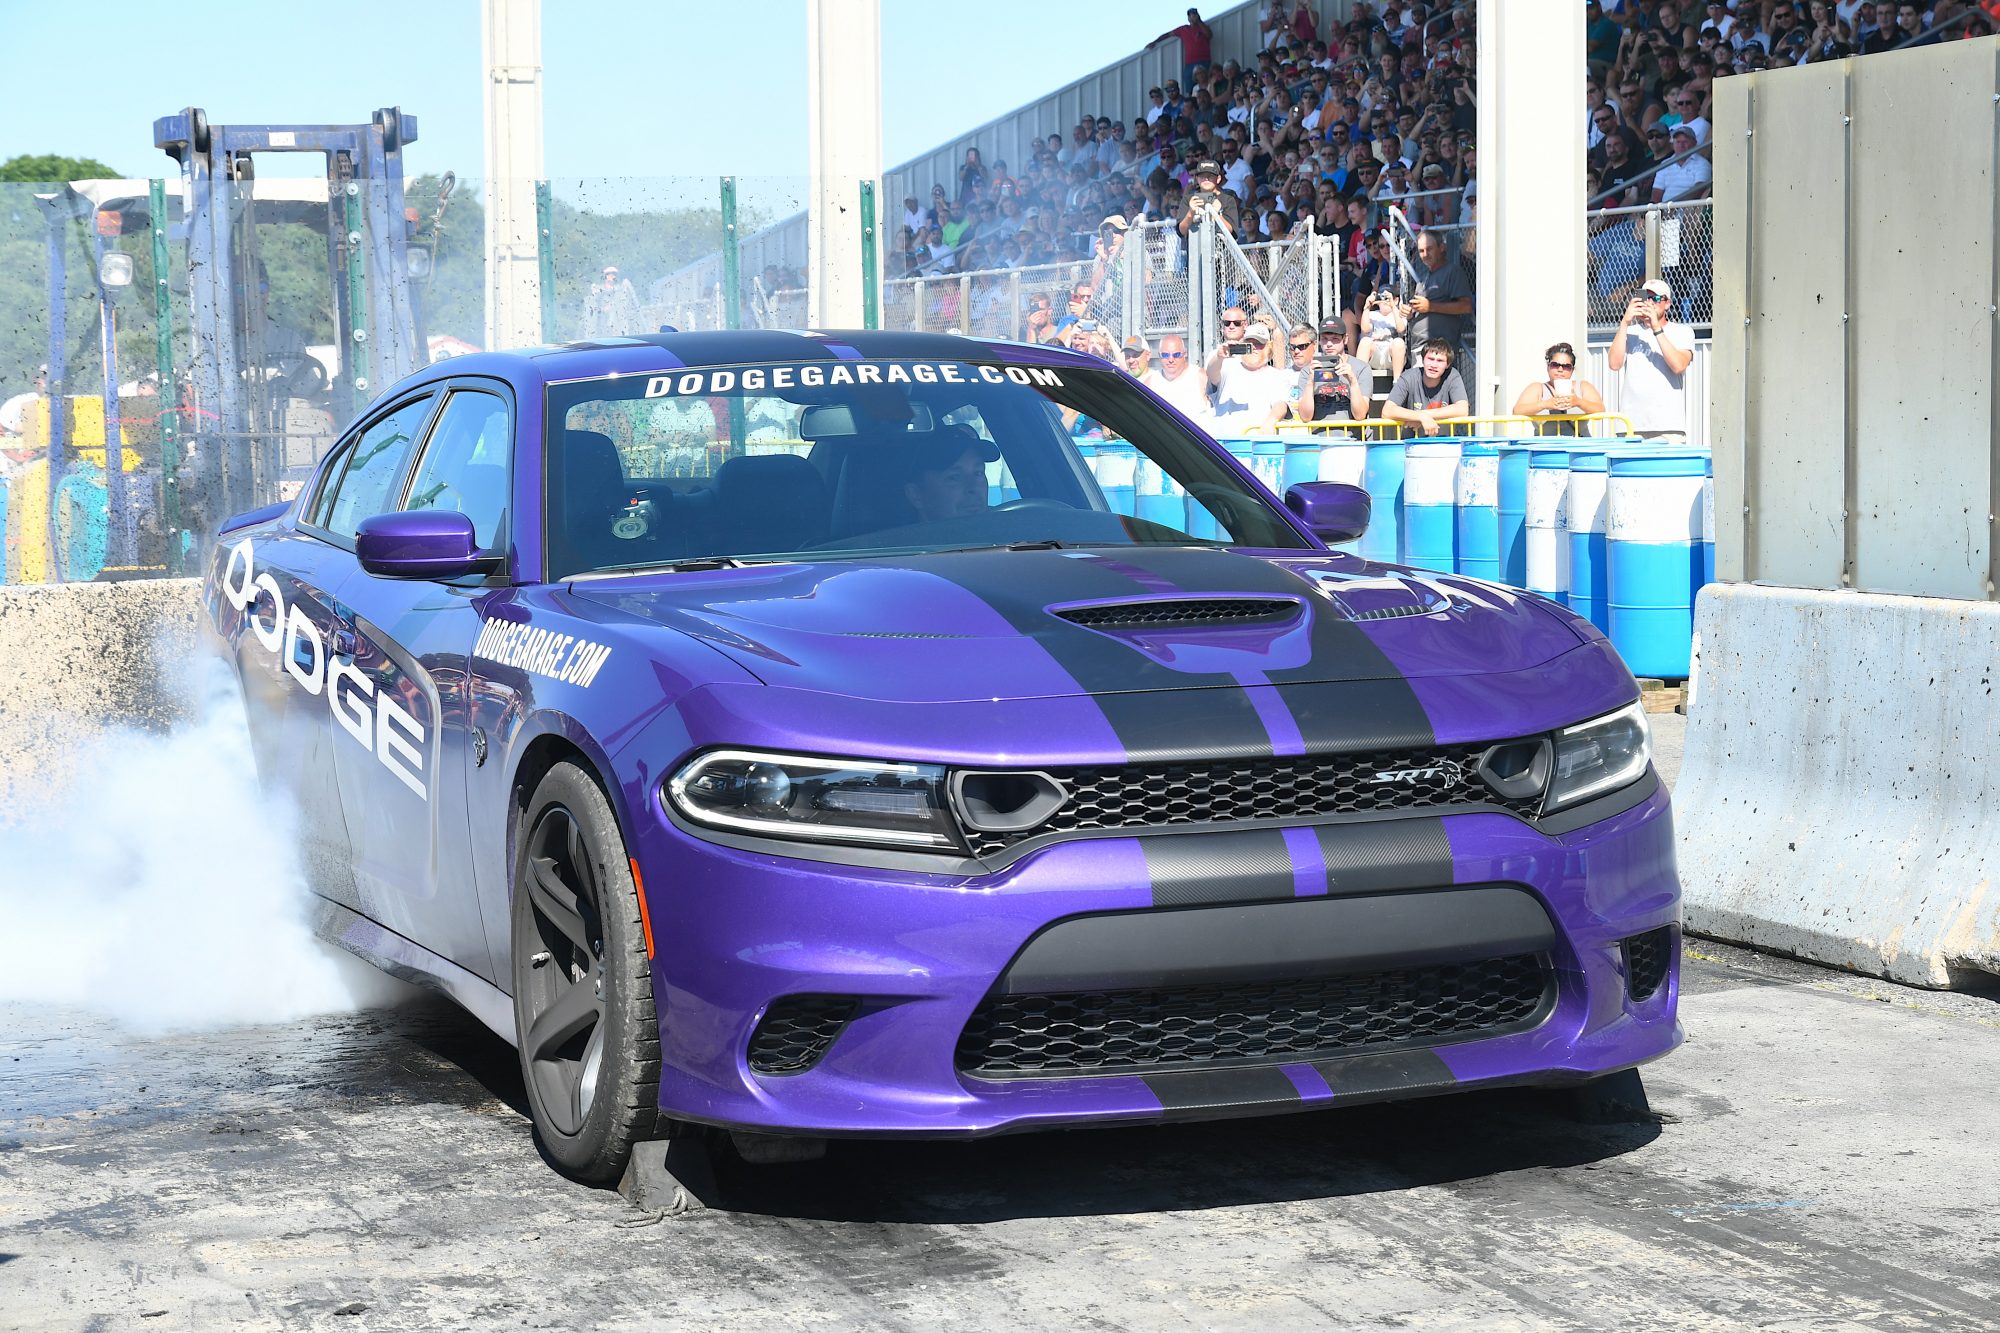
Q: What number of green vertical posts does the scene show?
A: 5